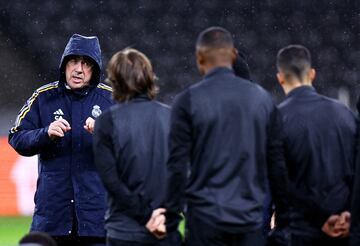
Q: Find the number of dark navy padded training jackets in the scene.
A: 1